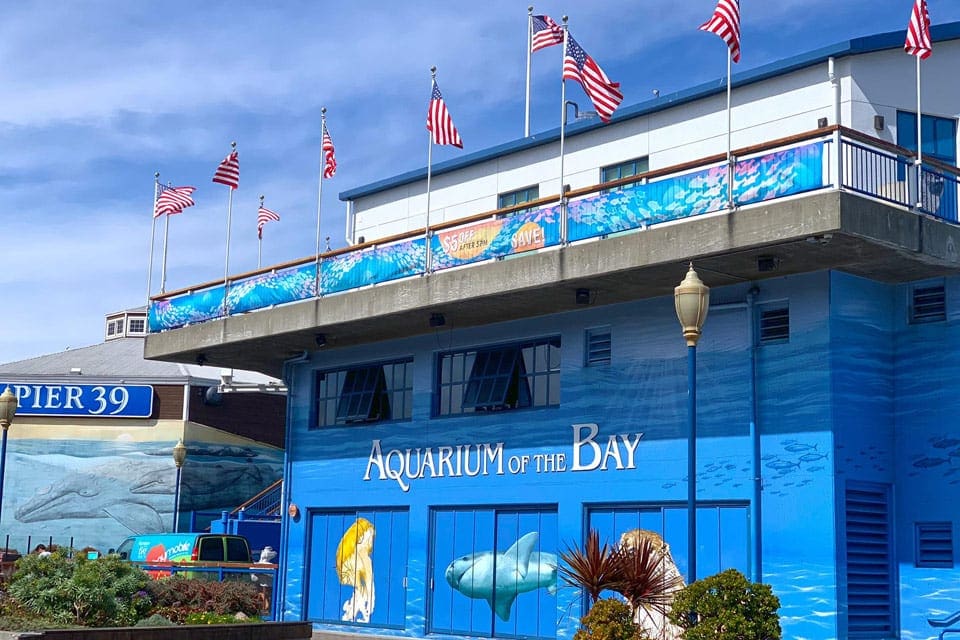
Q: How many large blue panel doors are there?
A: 3